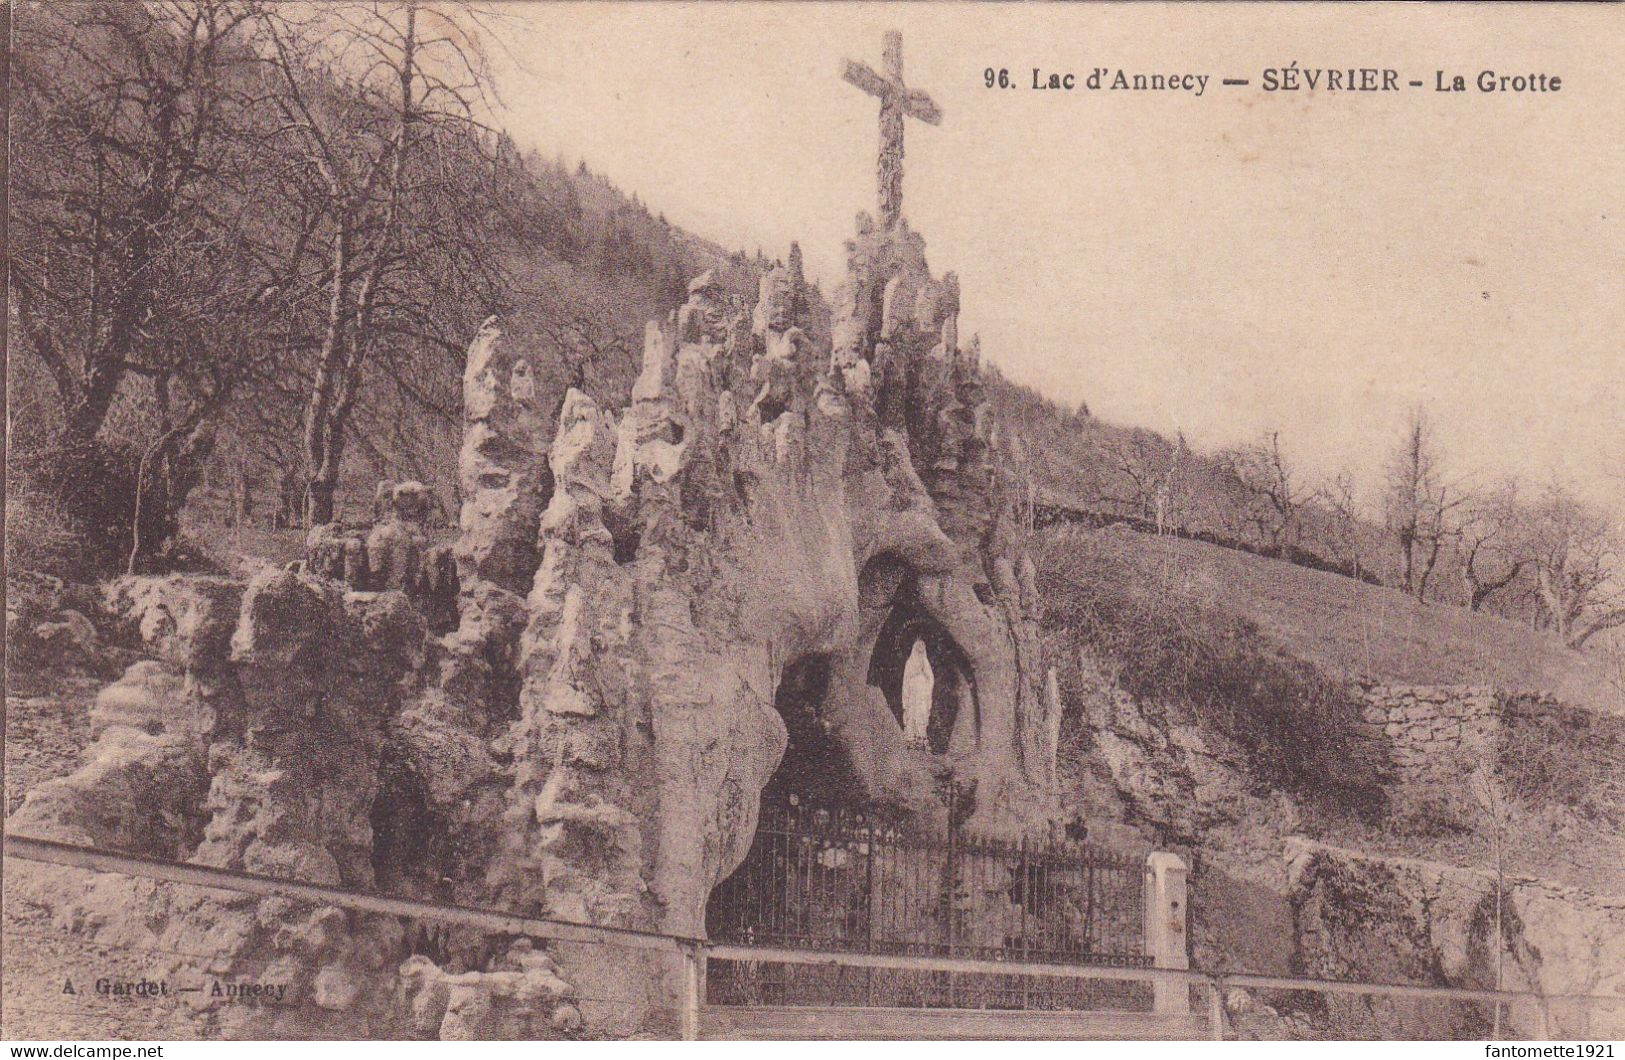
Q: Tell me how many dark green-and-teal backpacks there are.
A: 0